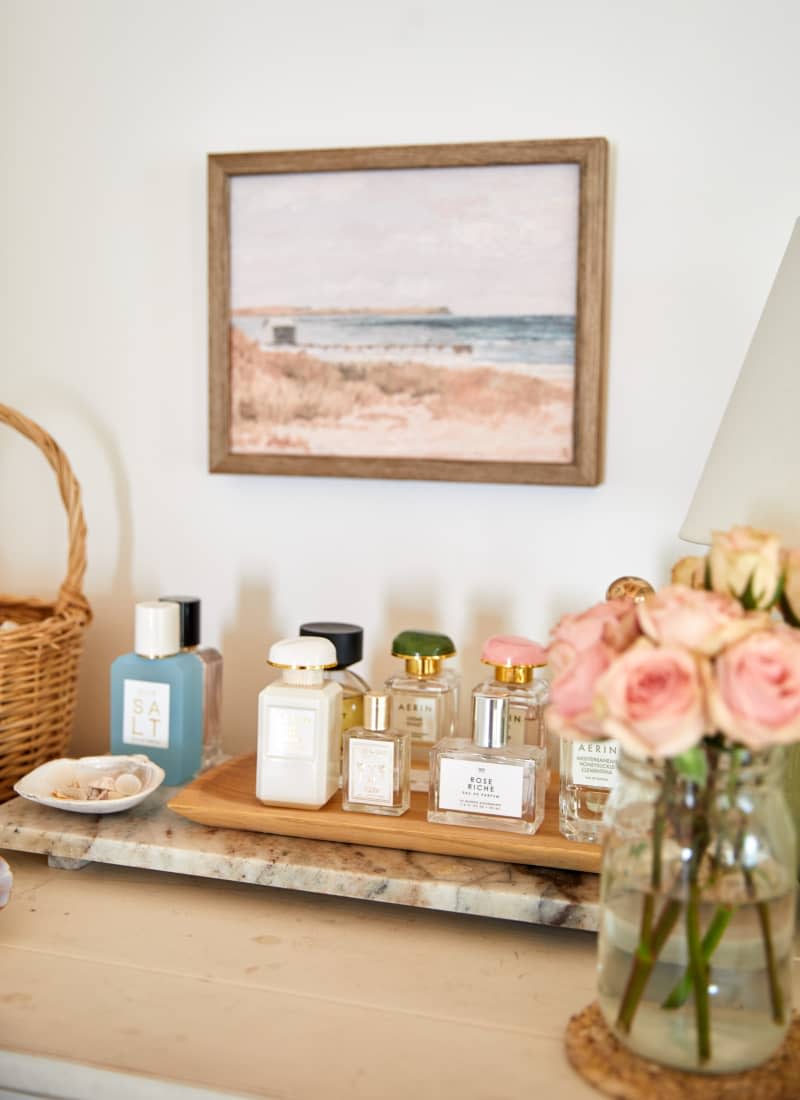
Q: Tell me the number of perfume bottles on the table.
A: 9